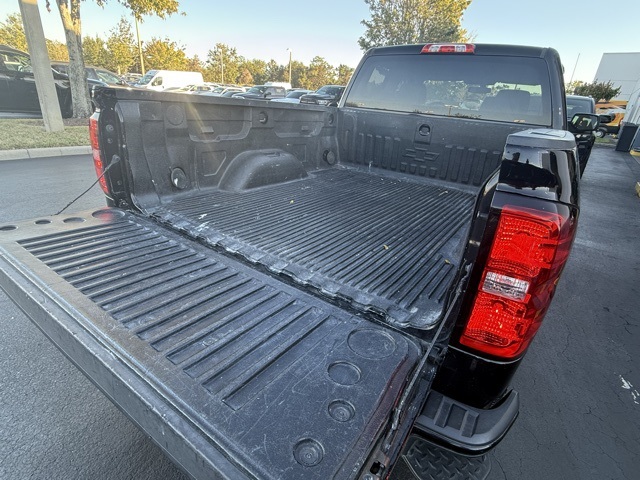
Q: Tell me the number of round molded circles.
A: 8